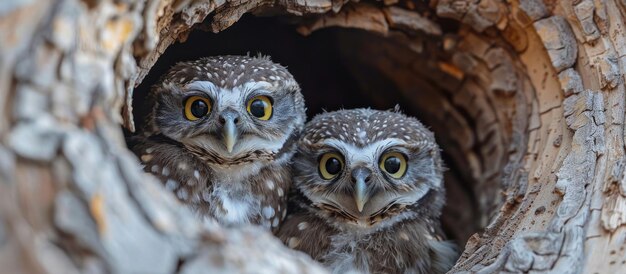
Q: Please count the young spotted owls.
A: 2